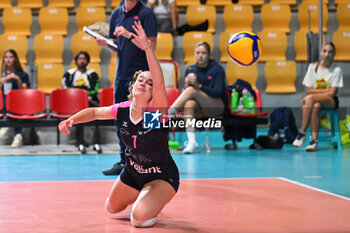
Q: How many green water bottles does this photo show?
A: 3